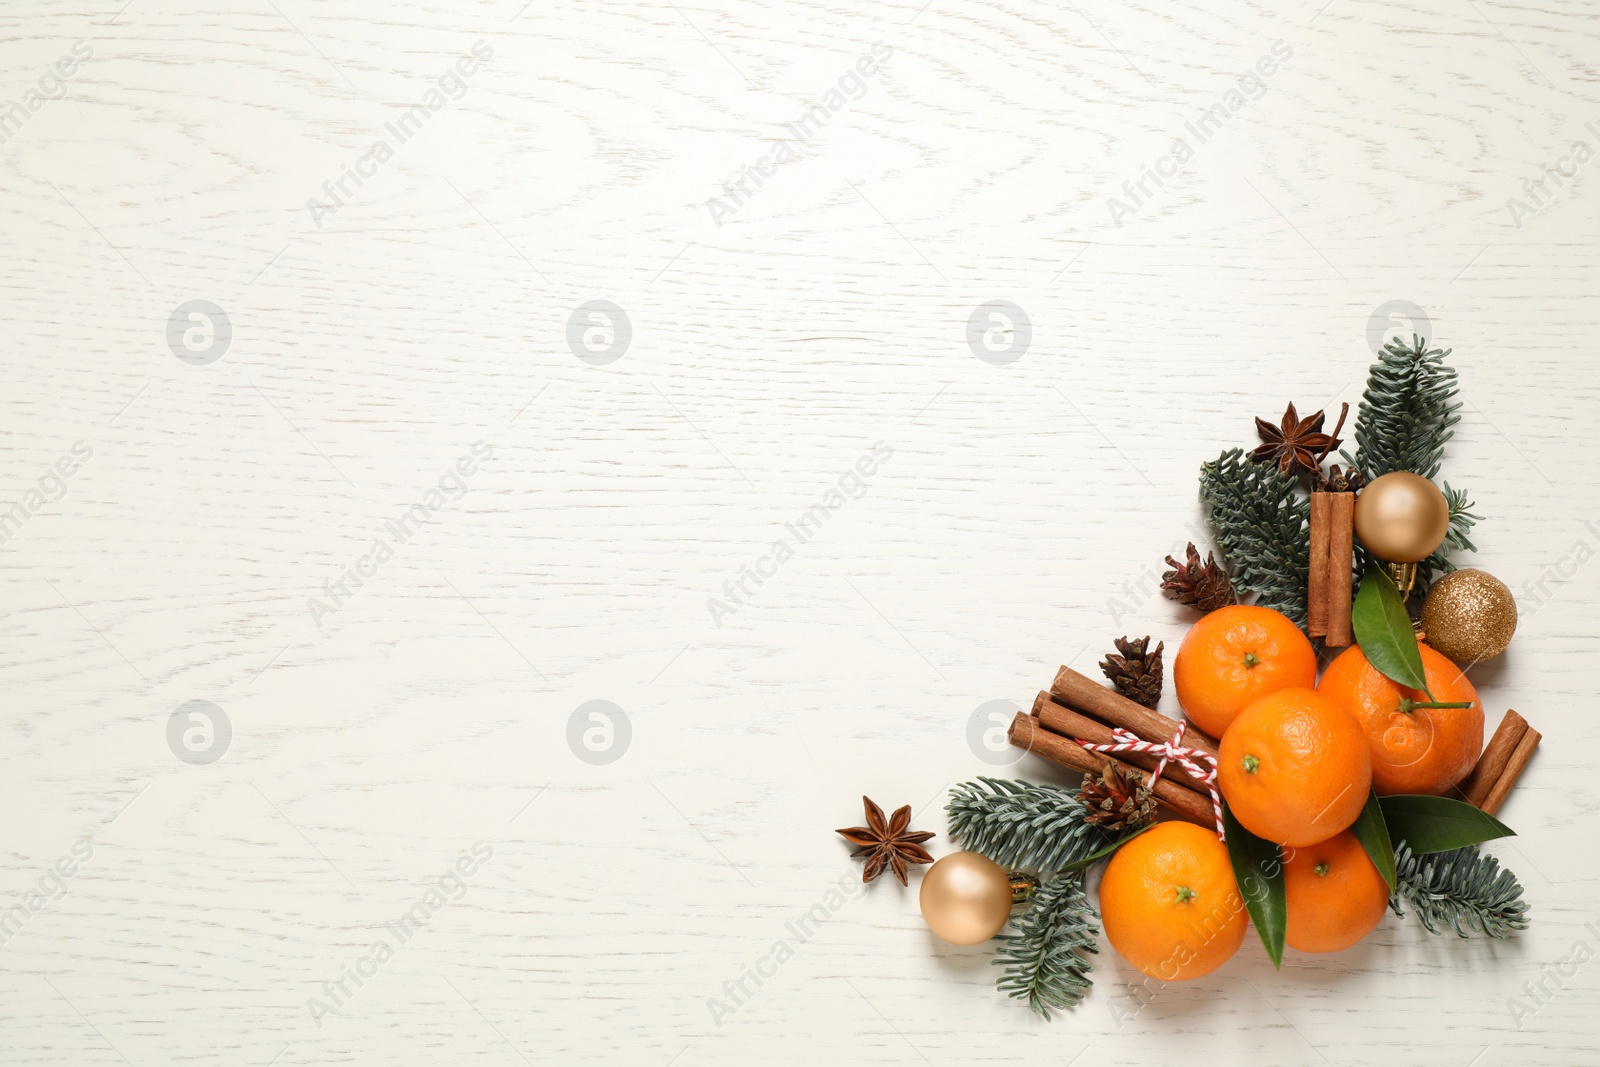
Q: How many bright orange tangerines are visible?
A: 5